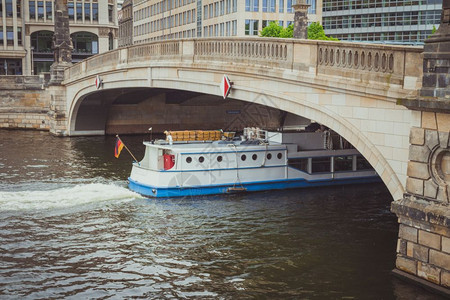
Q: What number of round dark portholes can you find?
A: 7